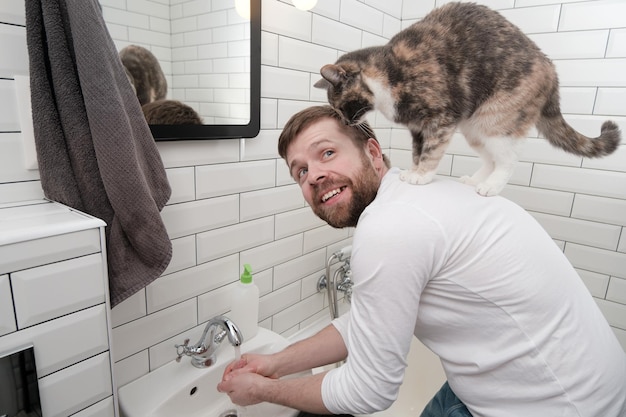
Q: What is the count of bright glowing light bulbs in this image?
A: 2